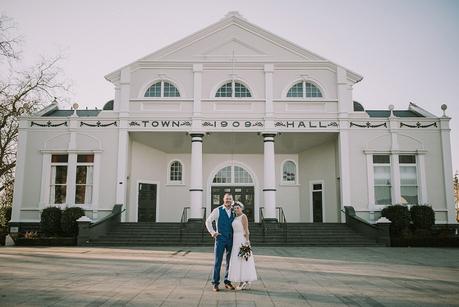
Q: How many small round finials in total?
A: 4